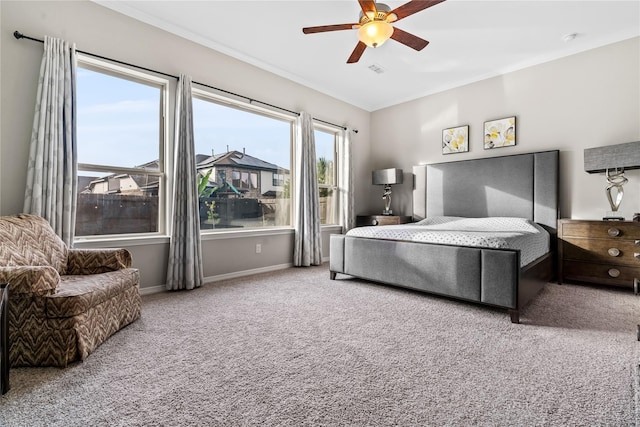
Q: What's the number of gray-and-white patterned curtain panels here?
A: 4